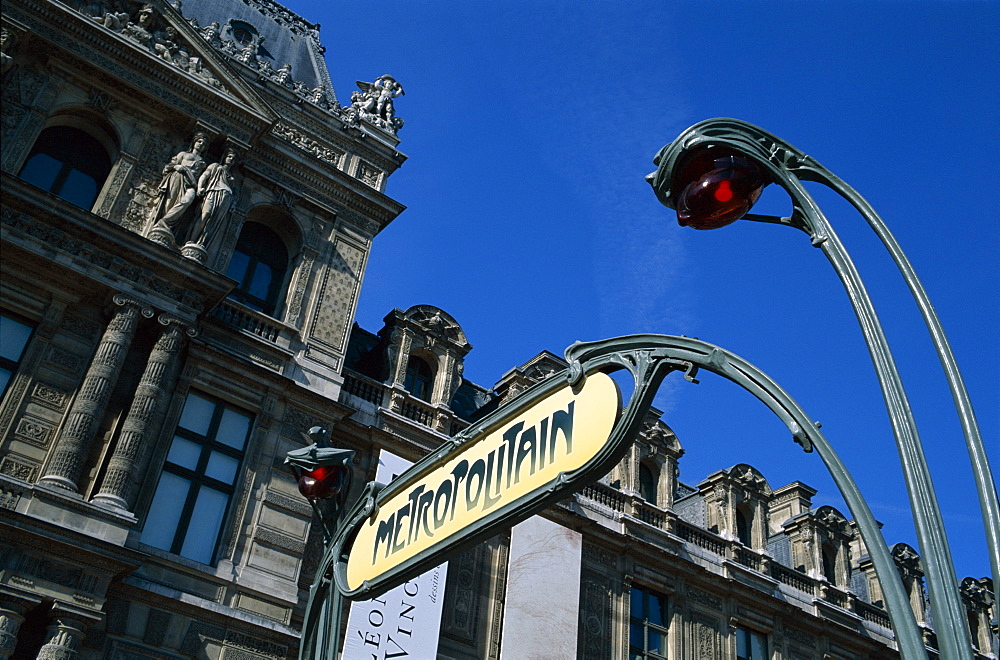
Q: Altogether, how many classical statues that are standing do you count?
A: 2